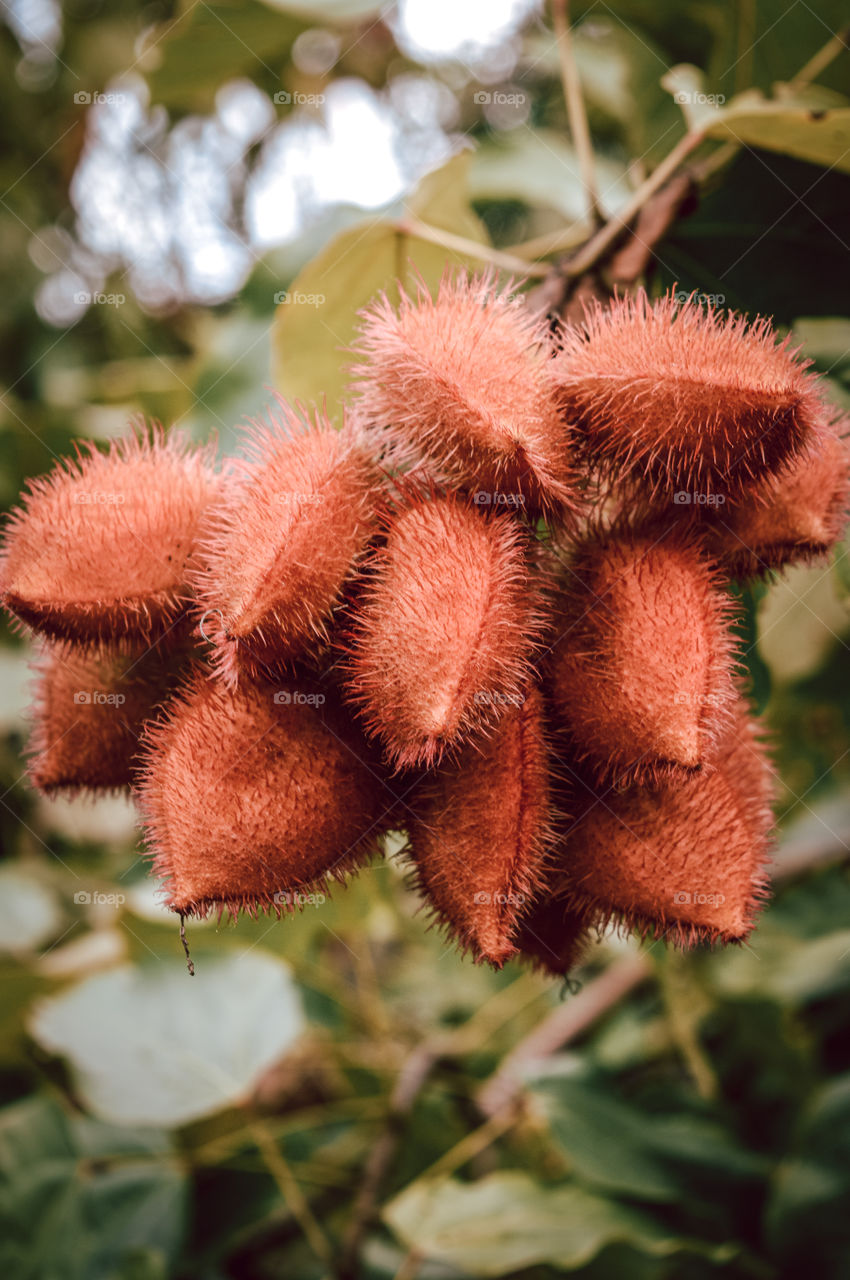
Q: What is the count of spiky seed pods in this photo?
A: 12